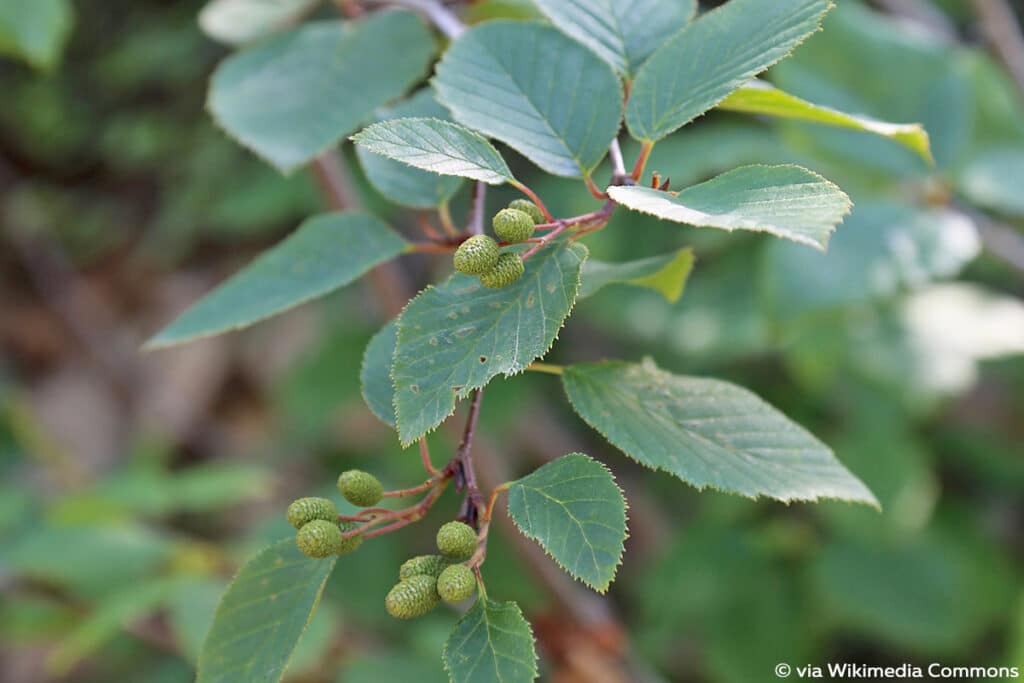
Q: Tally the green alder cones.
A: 12